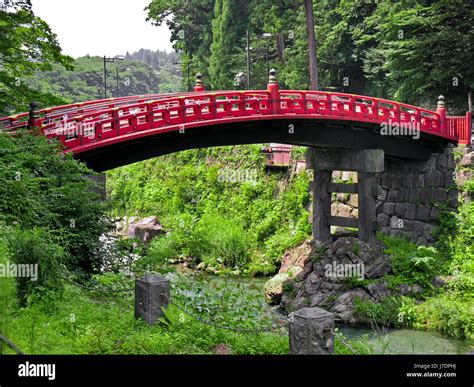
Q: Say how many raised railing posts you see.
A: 4